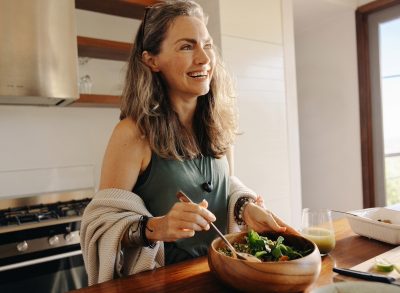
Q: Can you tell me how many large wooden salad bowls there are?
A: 1